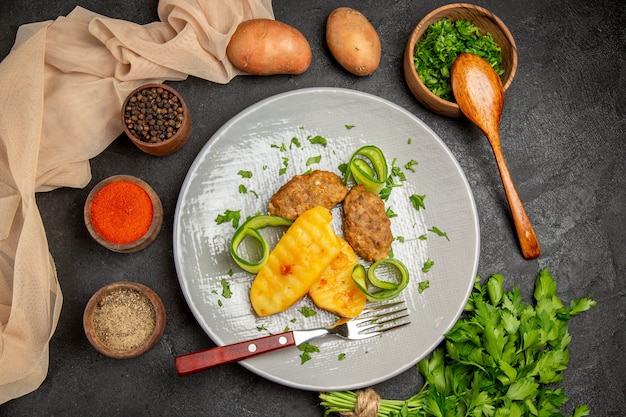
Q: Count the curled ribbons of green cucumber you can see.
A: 3